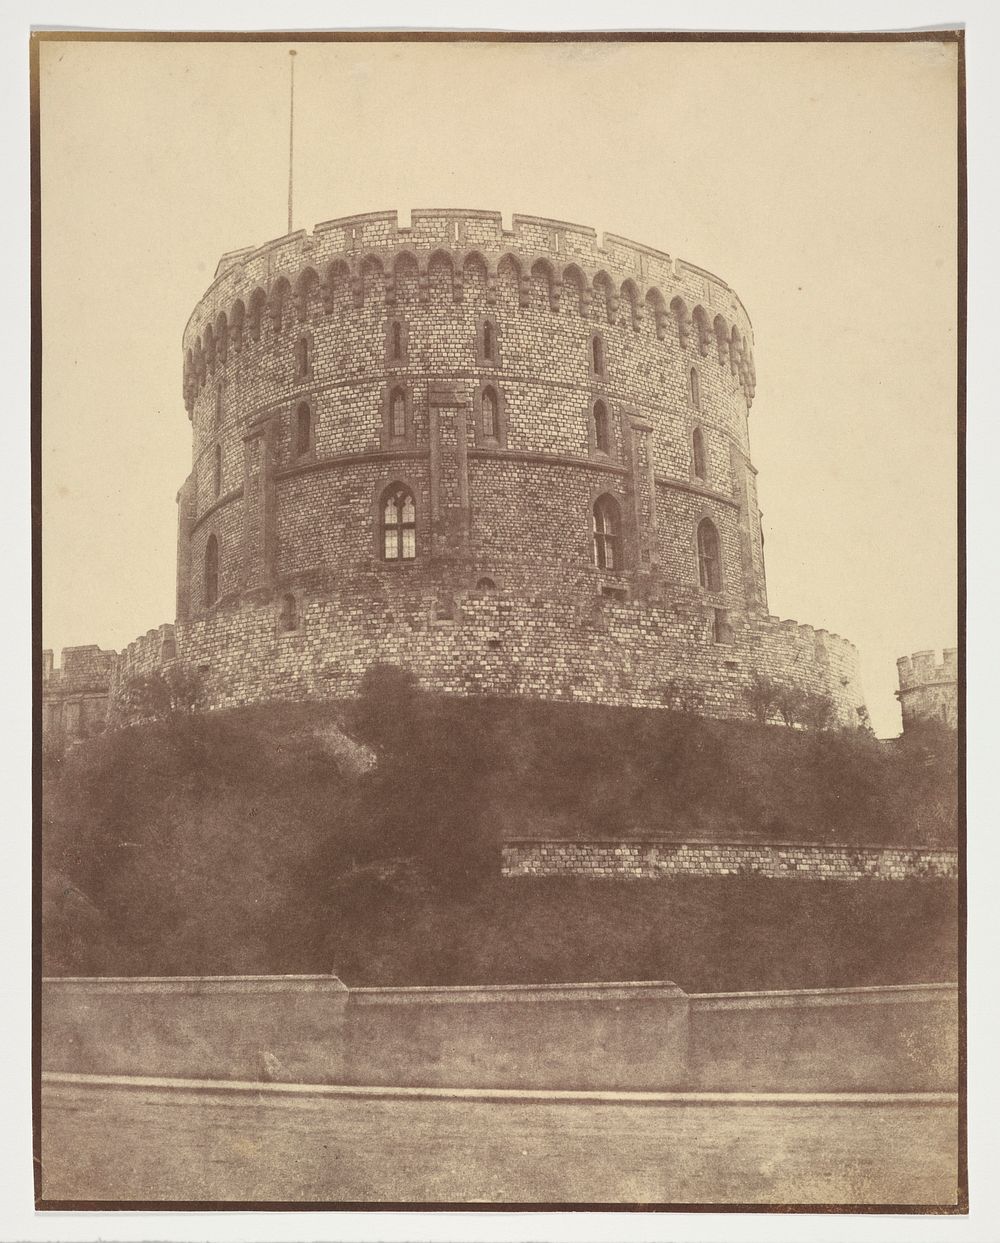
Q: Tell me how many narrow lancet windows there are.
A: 12